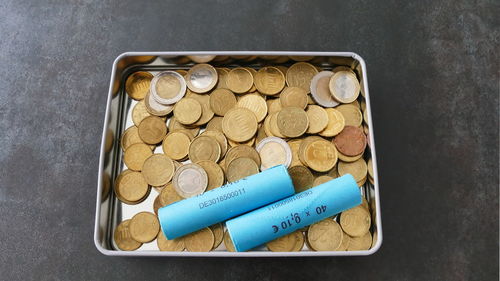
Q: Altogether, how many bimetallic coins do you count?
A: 7